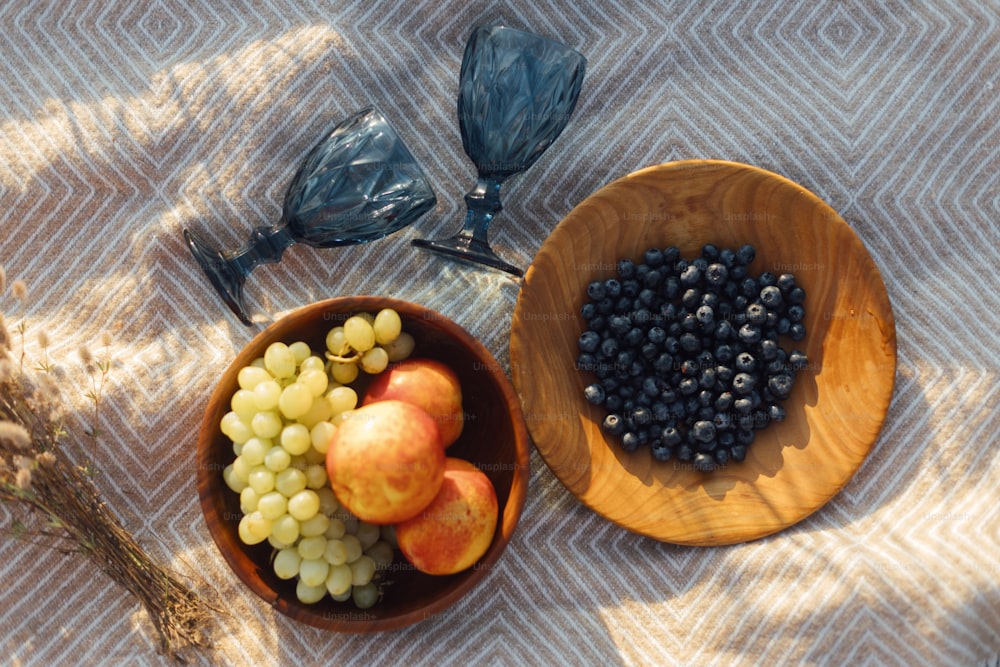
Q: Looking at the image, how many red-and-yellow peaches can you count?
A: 3